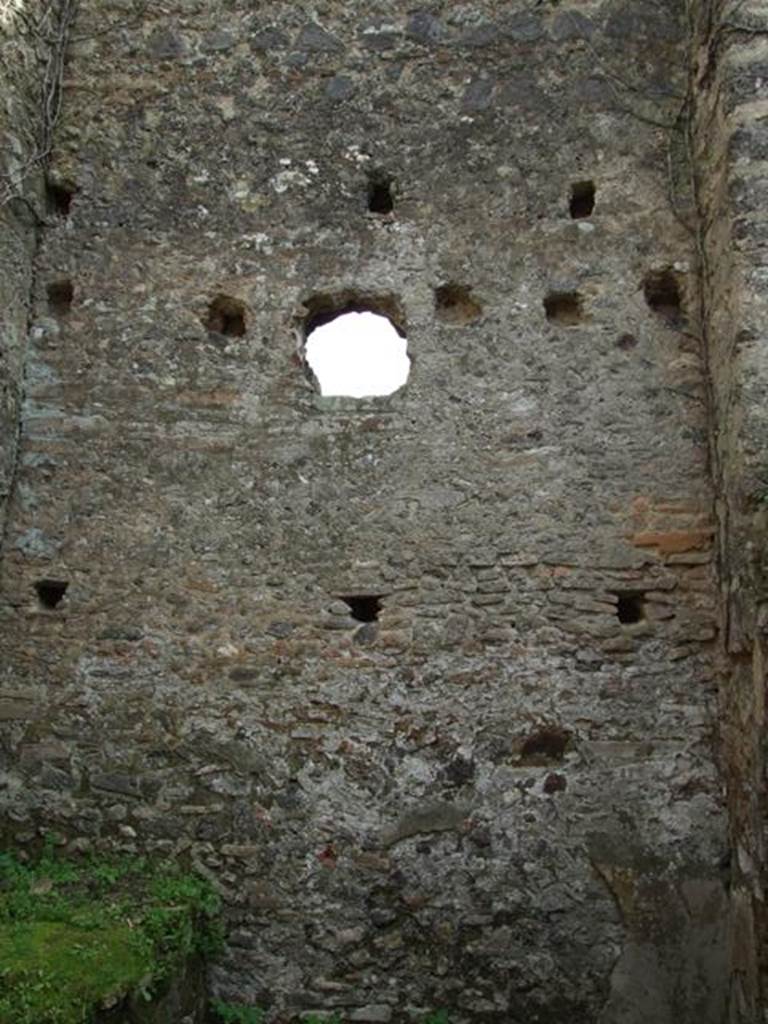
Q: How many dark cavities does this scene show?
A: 12